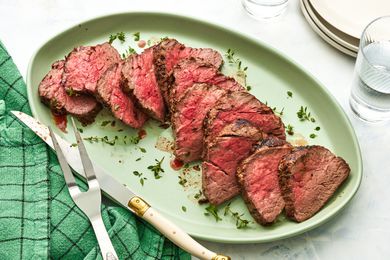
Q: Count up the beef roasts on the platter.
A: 11